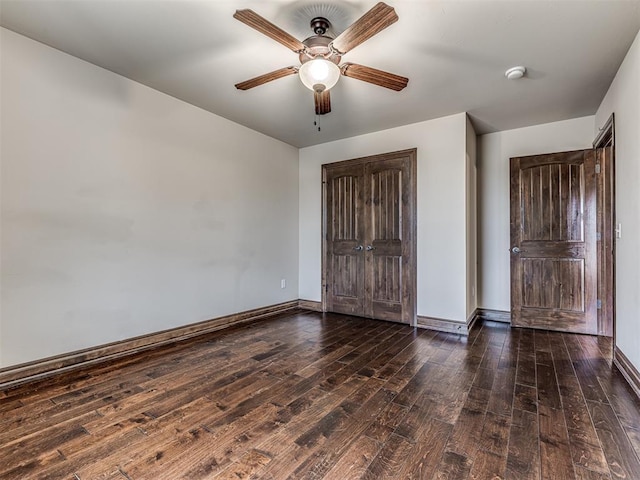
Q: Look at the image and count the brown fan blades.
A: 5